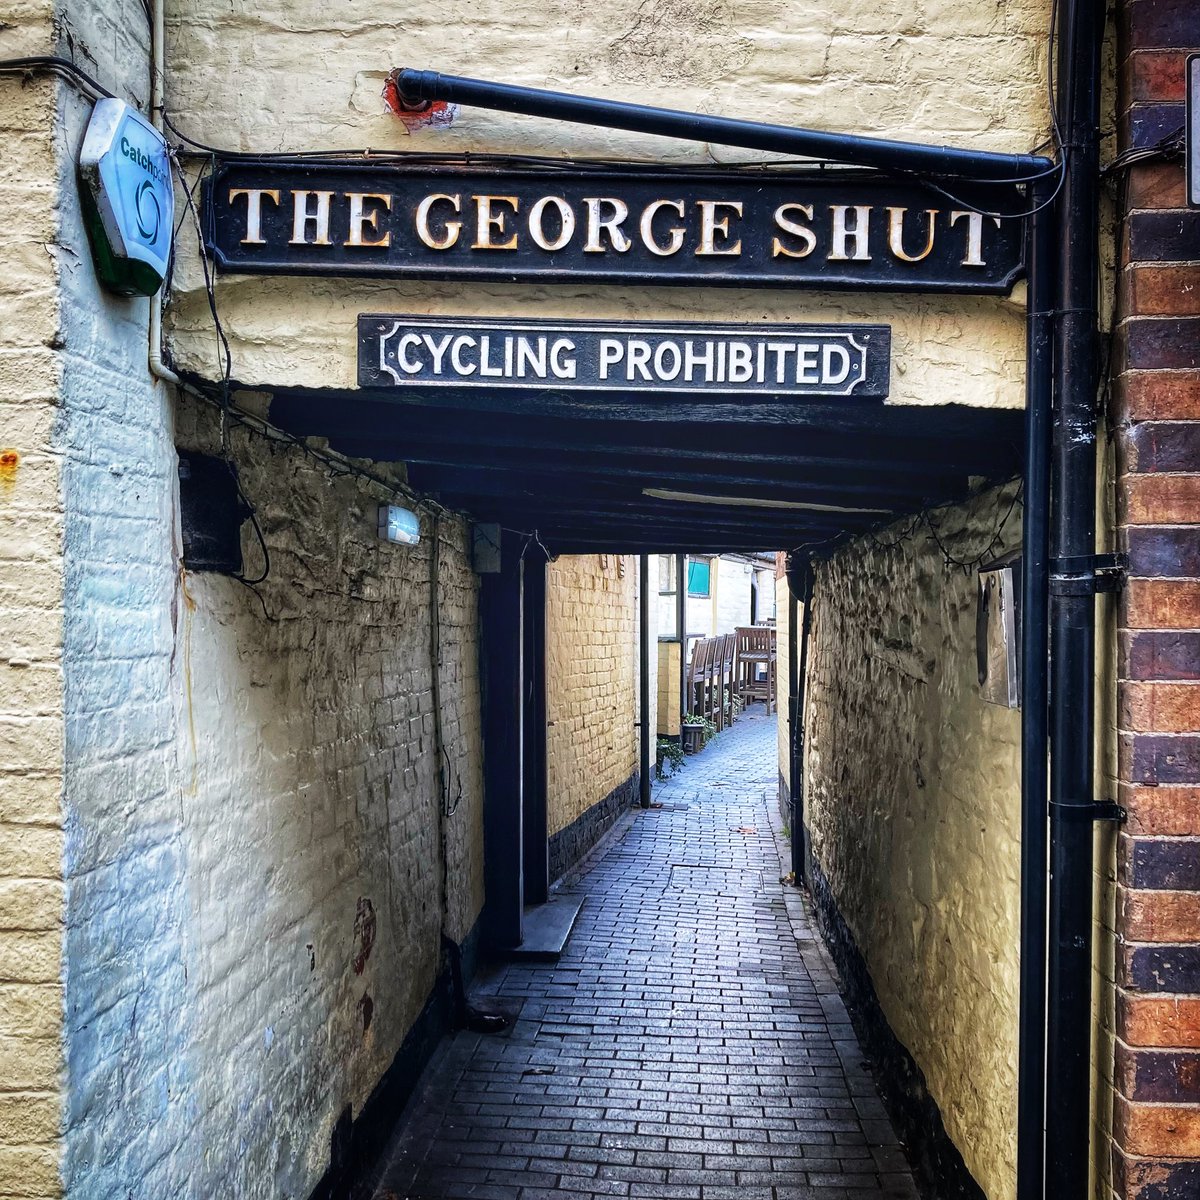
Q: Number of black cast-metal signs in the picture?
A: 2